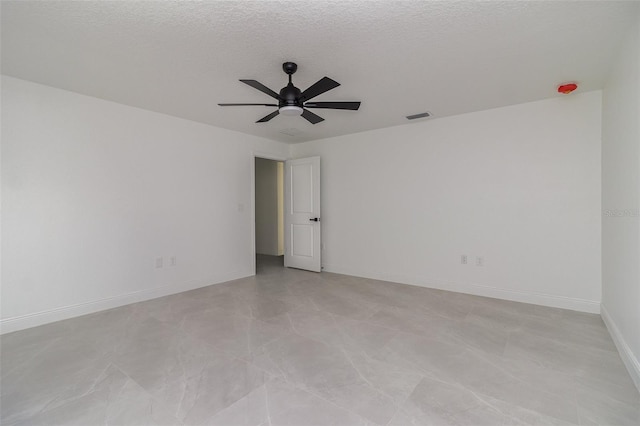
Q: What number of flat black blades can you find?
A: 6